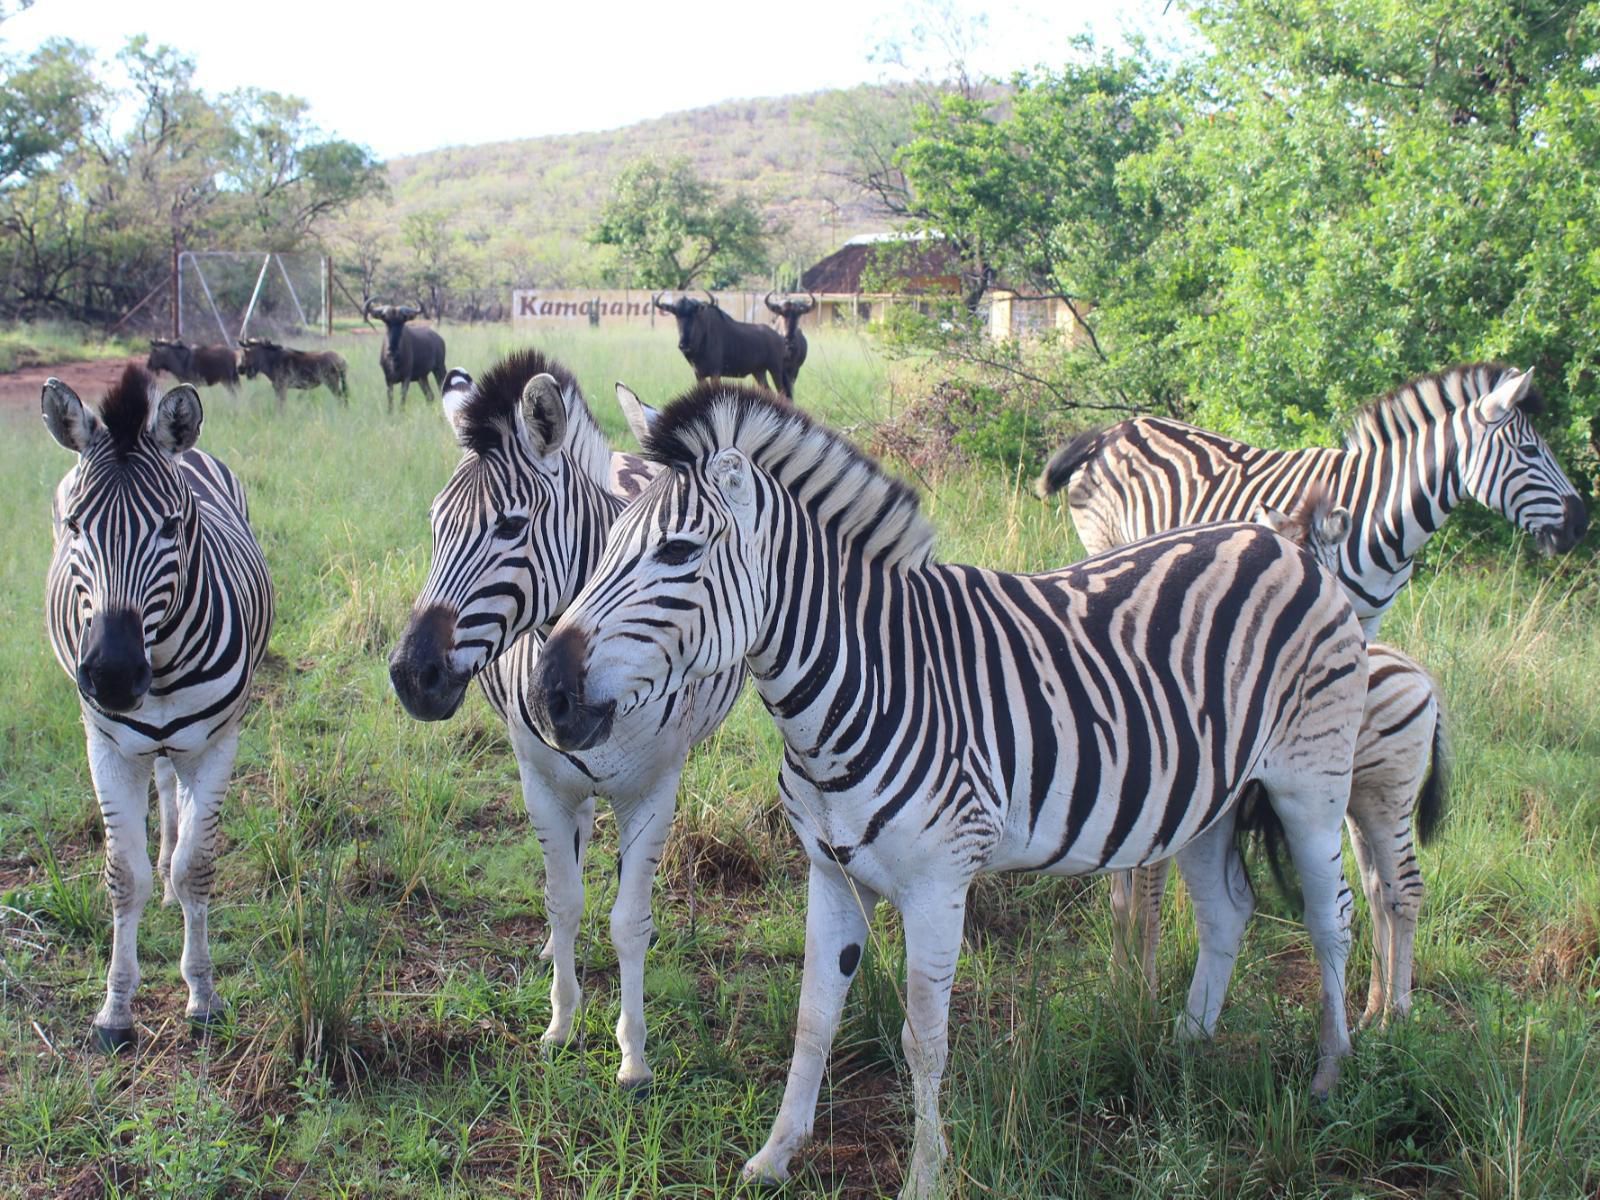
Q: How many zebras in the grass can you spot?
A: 5